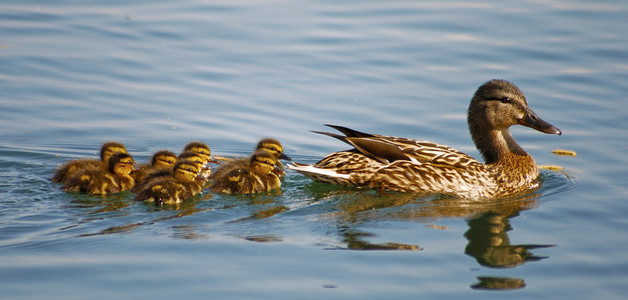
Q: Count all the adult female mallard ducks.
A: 1